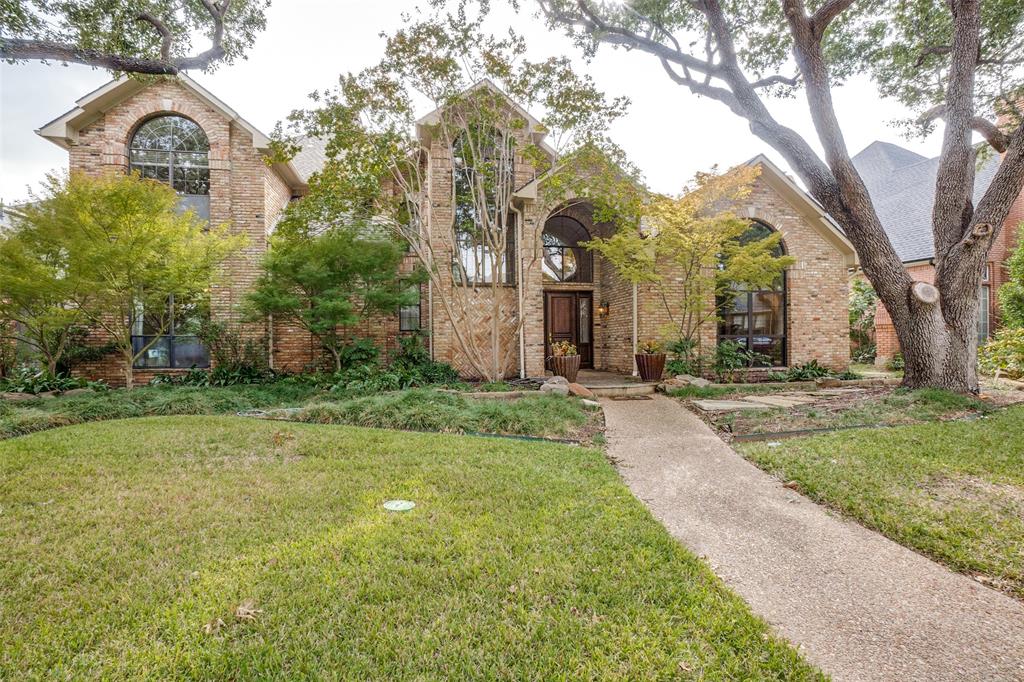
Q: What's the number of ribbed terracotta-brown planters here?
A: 2